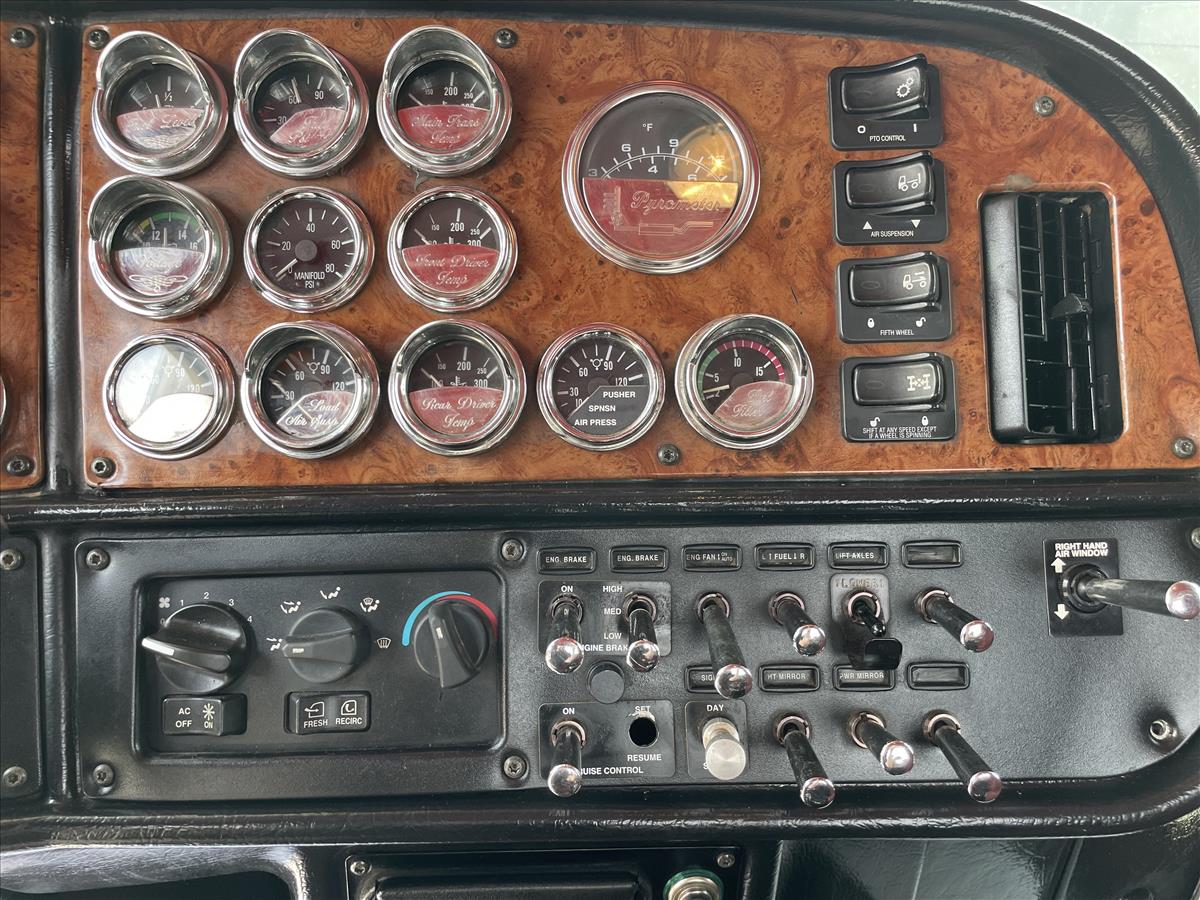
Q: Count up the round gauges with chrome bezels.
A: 12